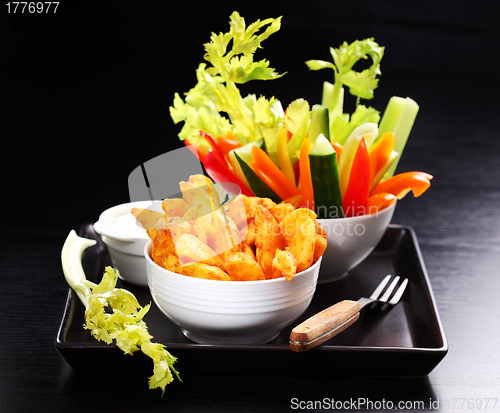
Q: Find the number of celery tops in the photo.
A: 3